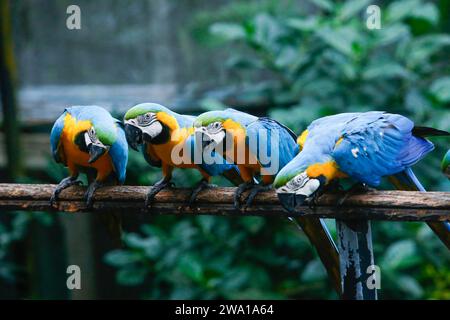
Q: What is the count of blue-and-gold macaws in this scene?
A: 4